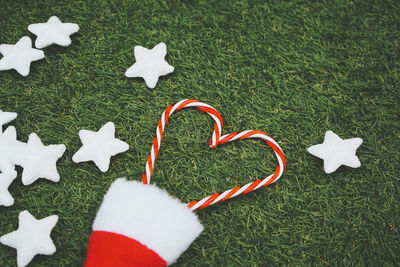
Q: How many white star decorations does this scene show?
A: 10